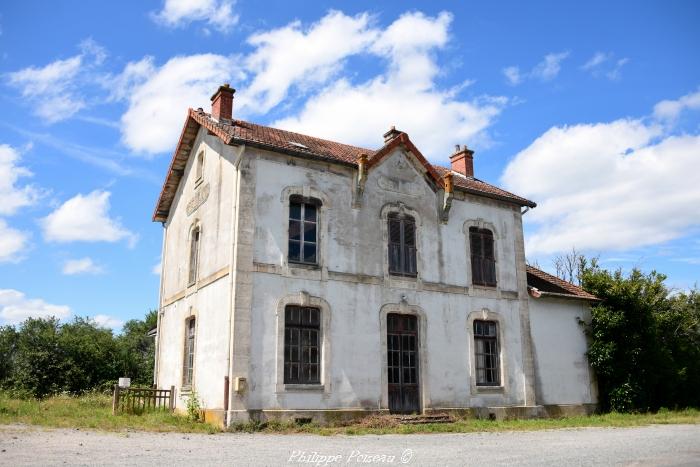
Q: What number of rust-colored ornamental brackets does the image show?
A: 2